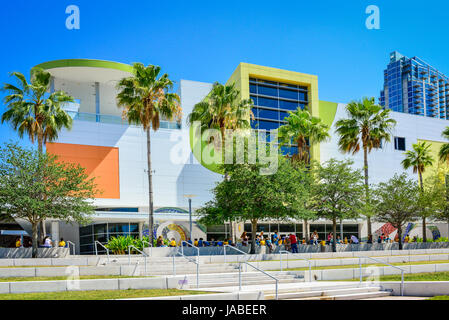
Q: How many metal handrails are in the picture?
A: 10